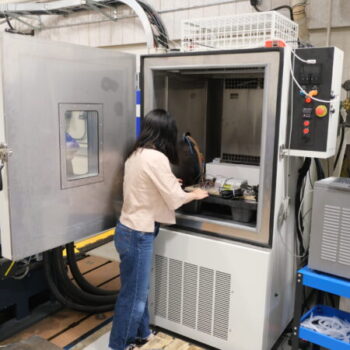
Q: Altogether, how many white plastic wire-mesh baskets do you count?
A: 1